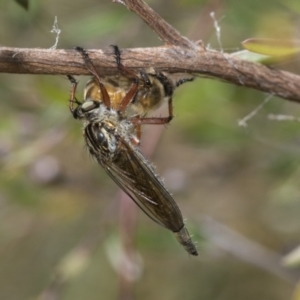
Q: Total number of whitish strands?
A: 4